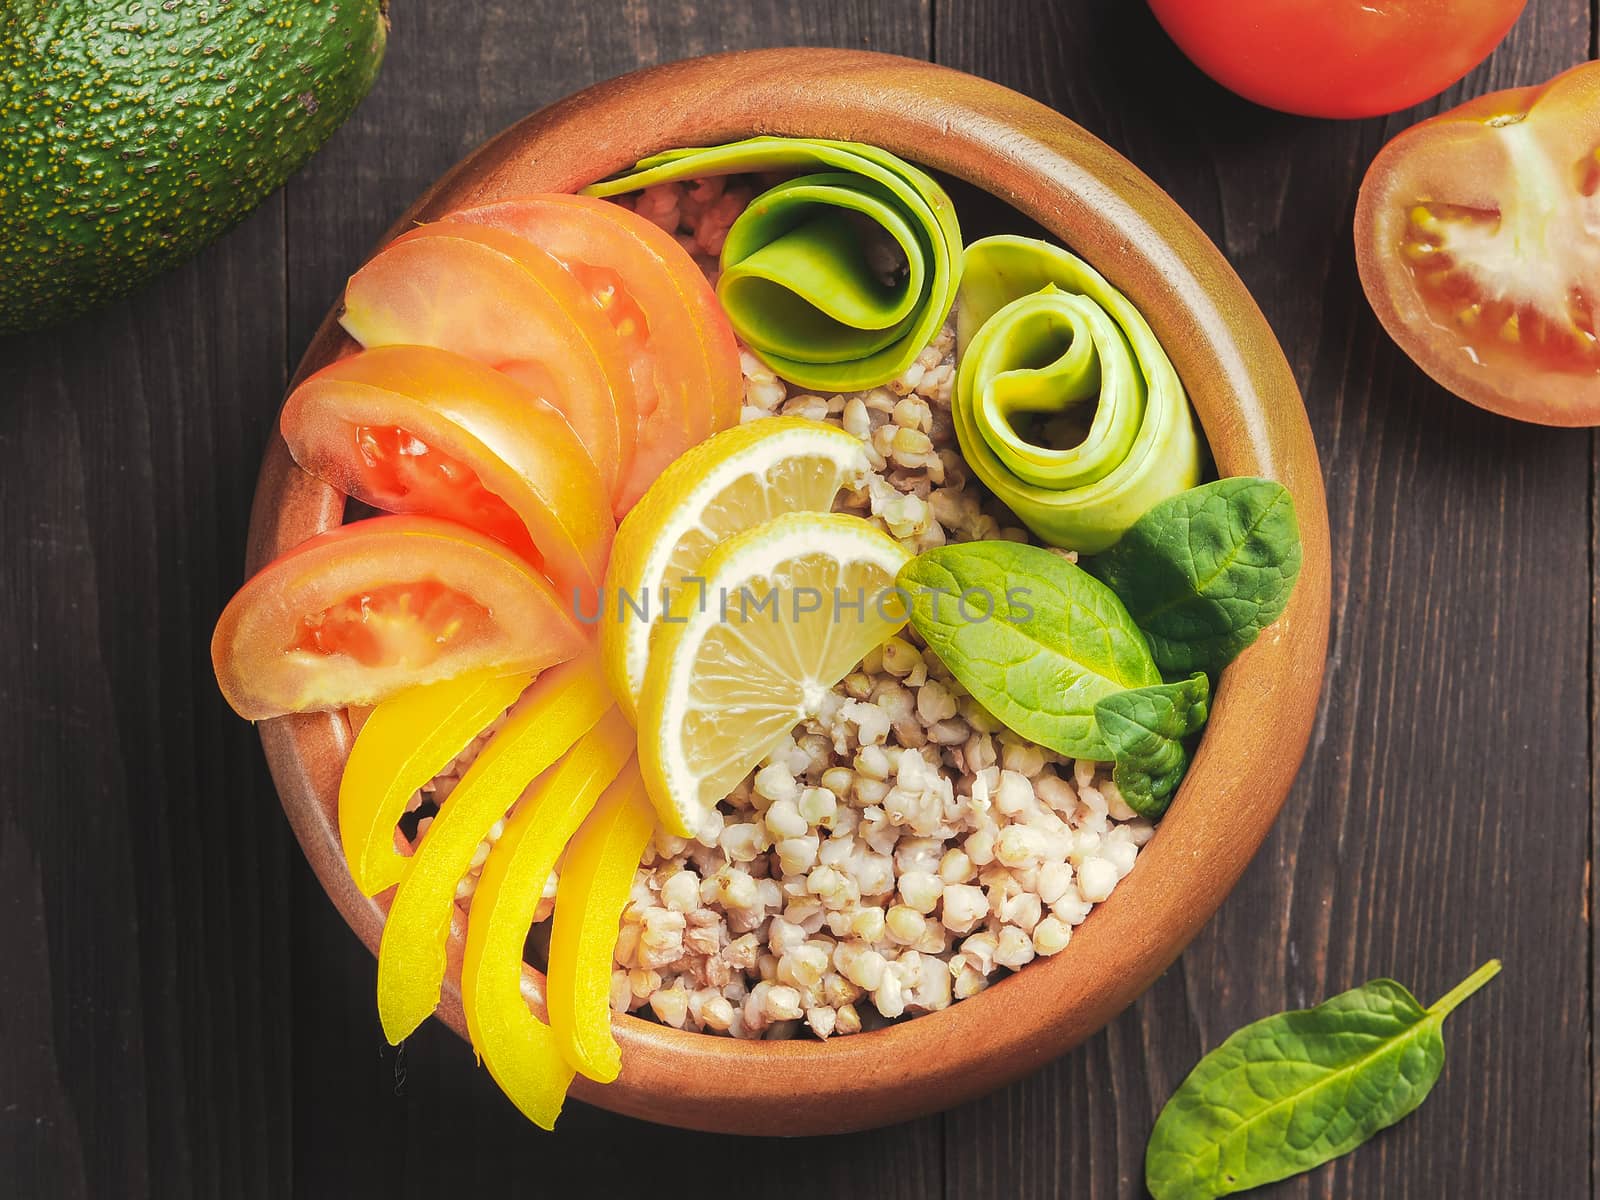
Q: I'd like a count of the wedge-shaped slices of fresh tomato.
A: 4